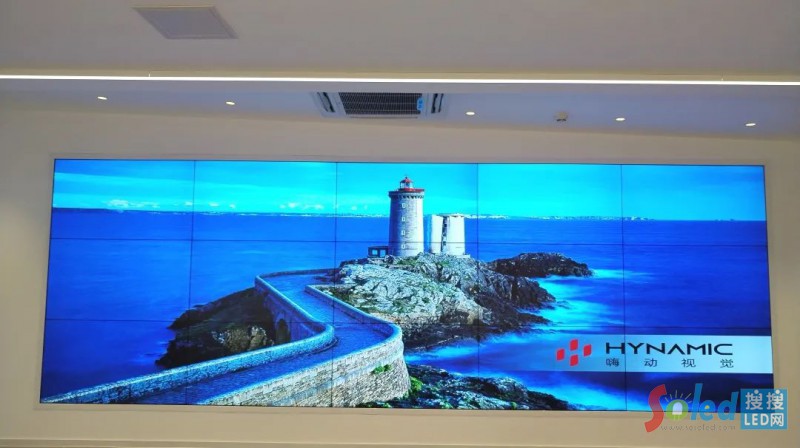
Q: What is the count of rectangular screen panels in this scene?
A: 15